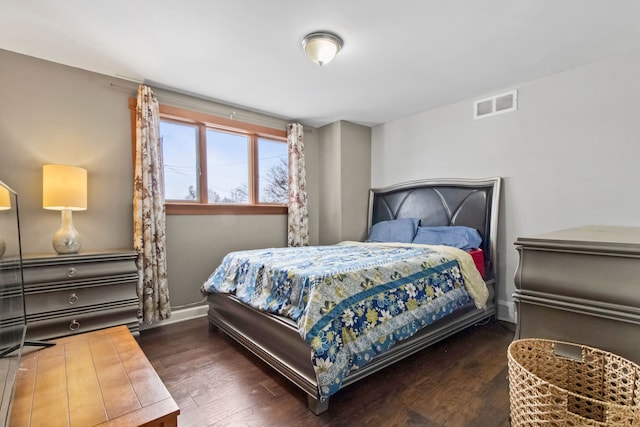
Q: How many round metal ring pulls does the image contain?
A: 3